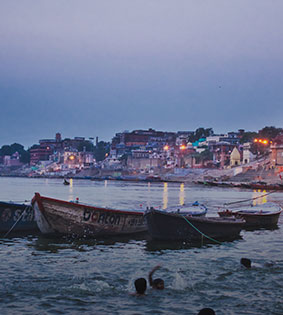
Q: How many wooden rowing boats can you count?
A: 5